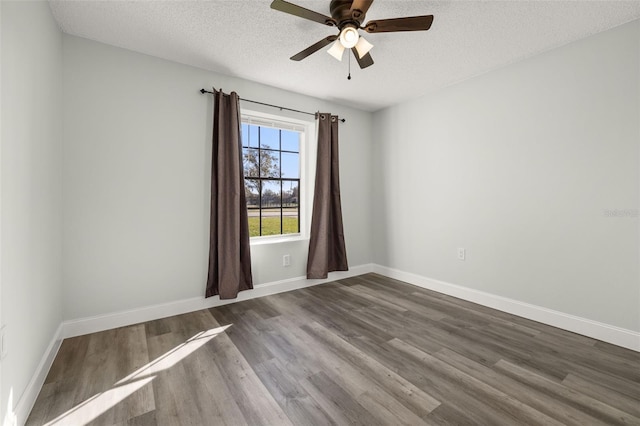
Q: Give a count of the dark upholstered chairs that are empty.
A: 0